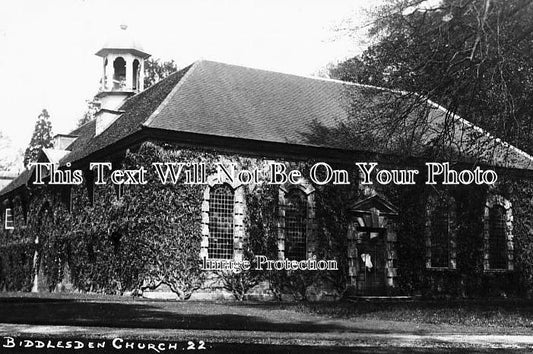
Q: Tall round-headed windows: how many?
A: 4